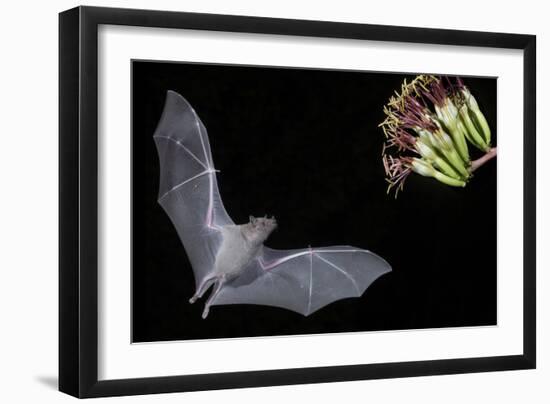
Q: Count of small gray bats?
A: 1